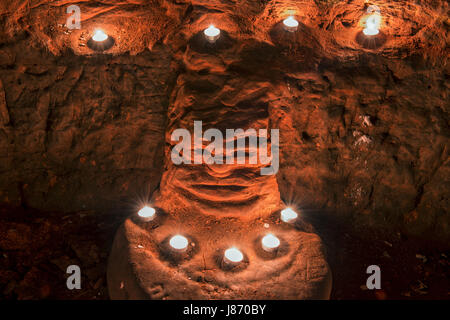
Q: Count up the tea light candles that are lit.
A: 9